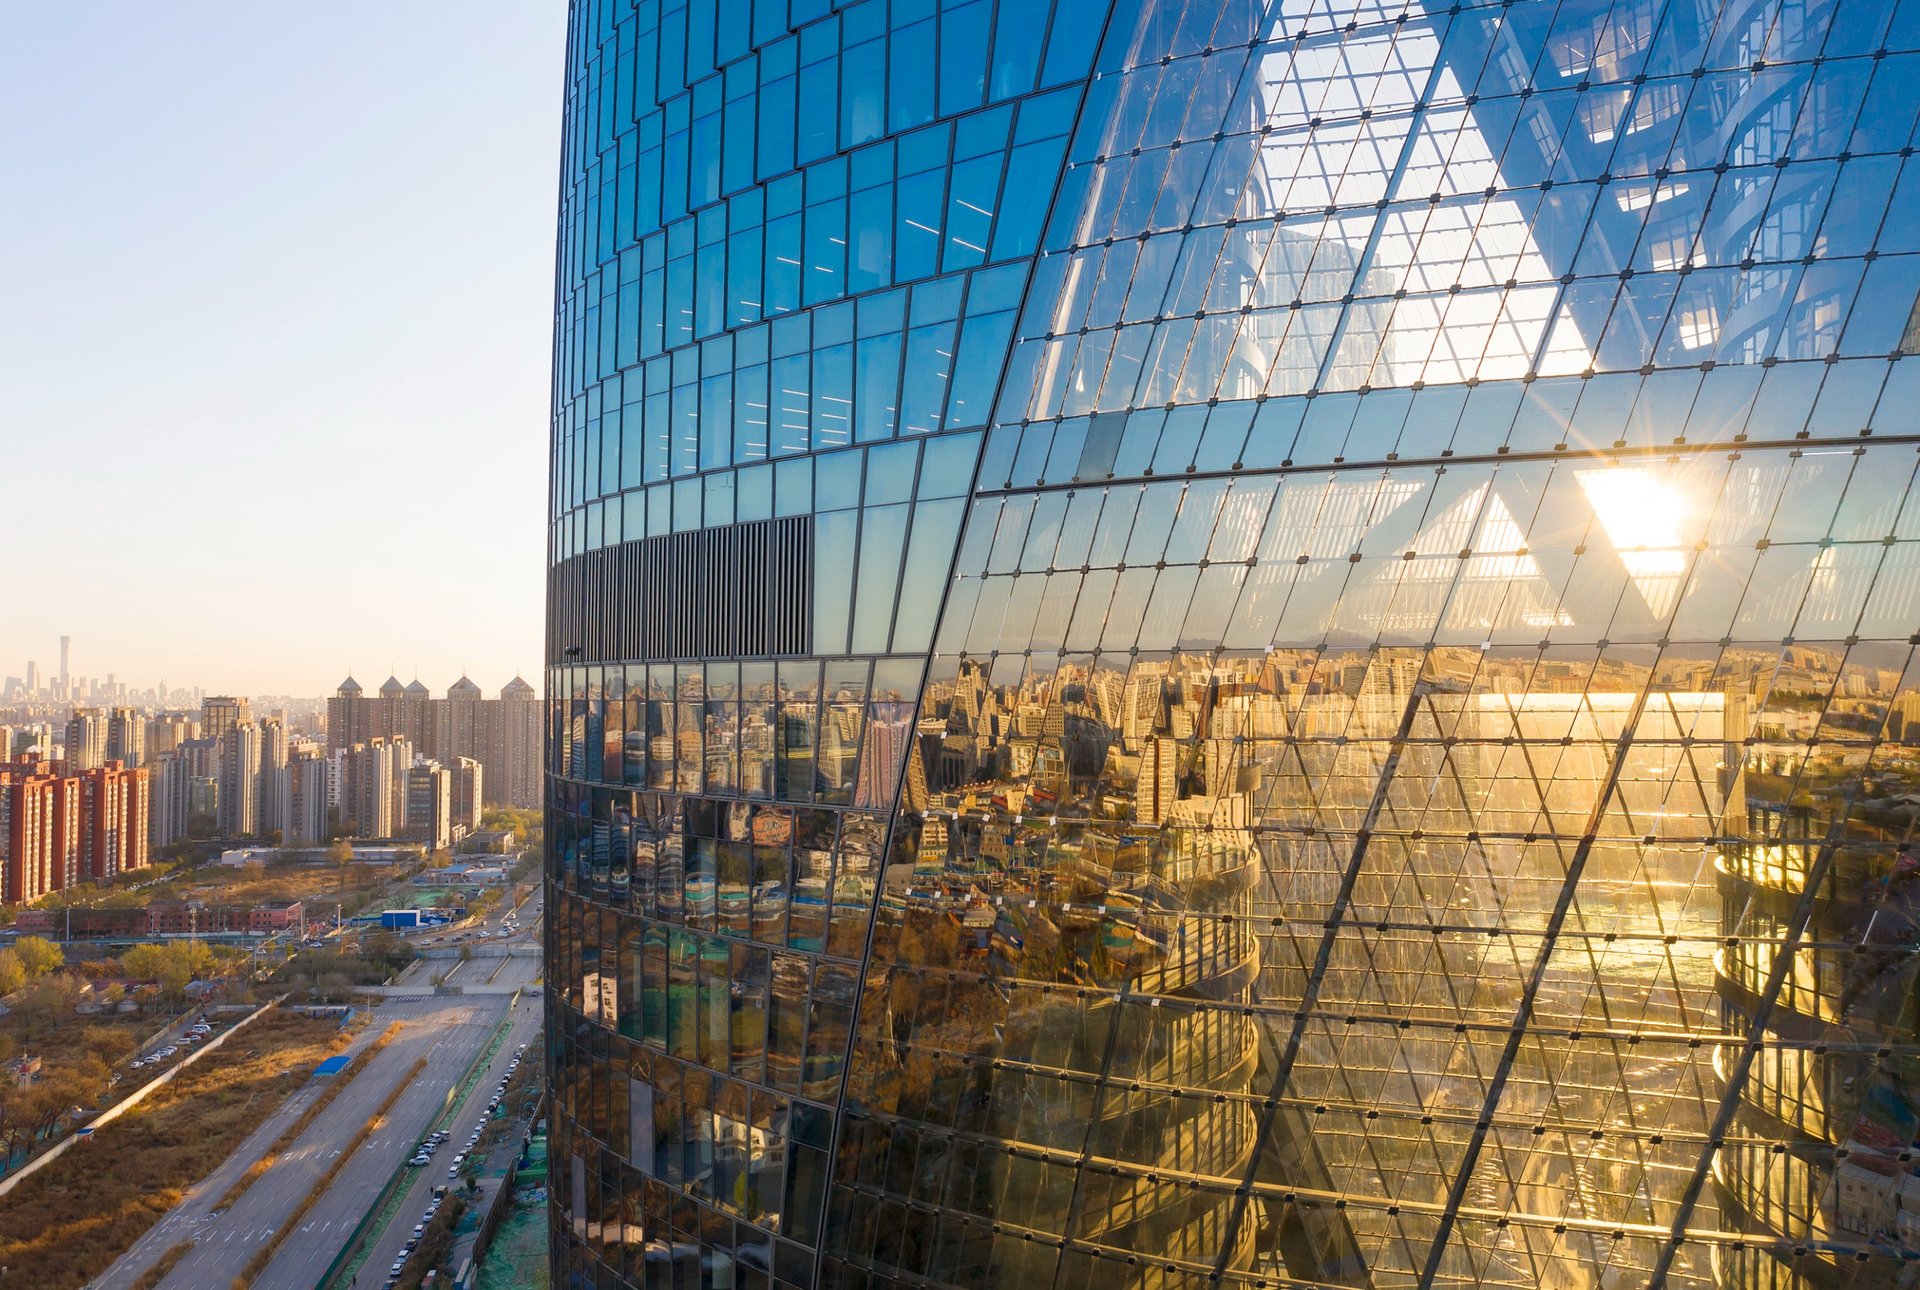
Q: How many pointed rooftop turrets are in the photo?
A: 5